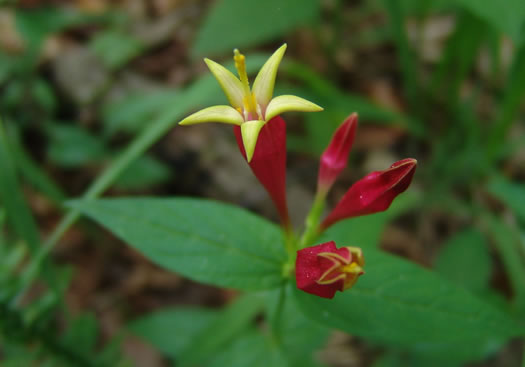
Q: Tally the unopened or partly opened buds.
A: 3